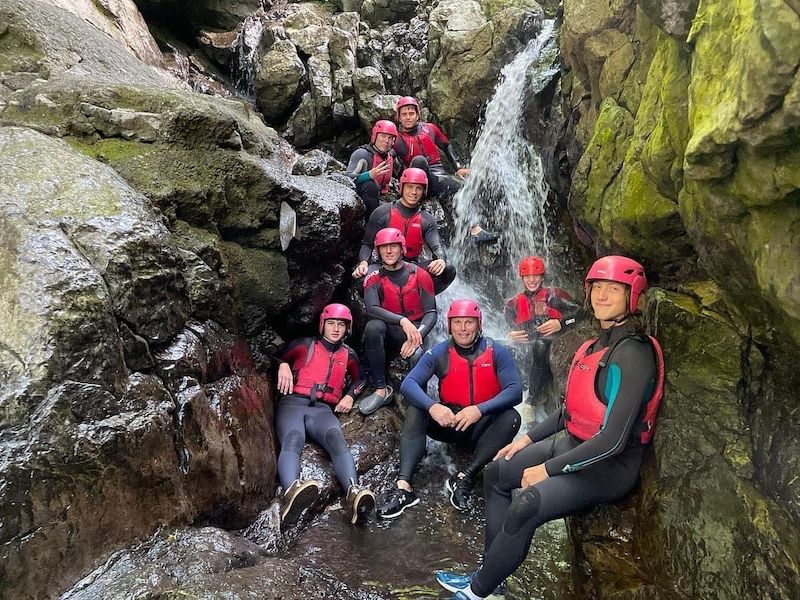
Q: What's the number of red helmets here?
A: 8